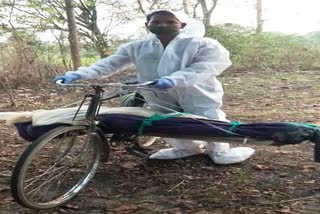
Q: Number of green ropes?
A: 3